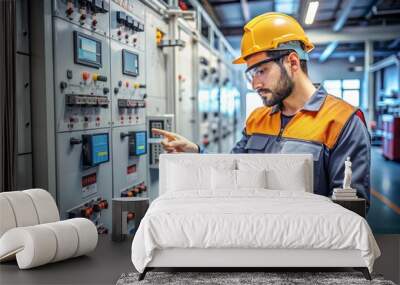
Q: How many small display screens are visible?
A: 4